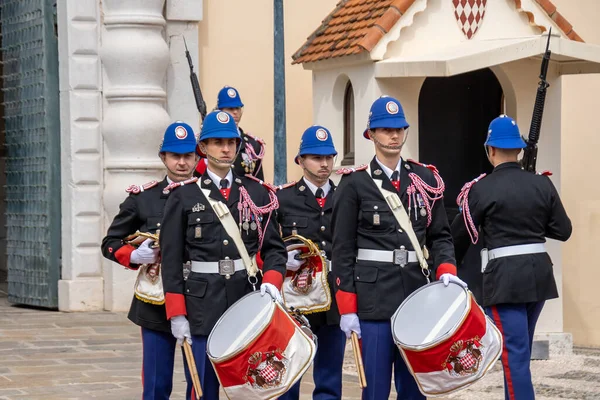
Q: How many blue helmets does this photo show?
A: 6